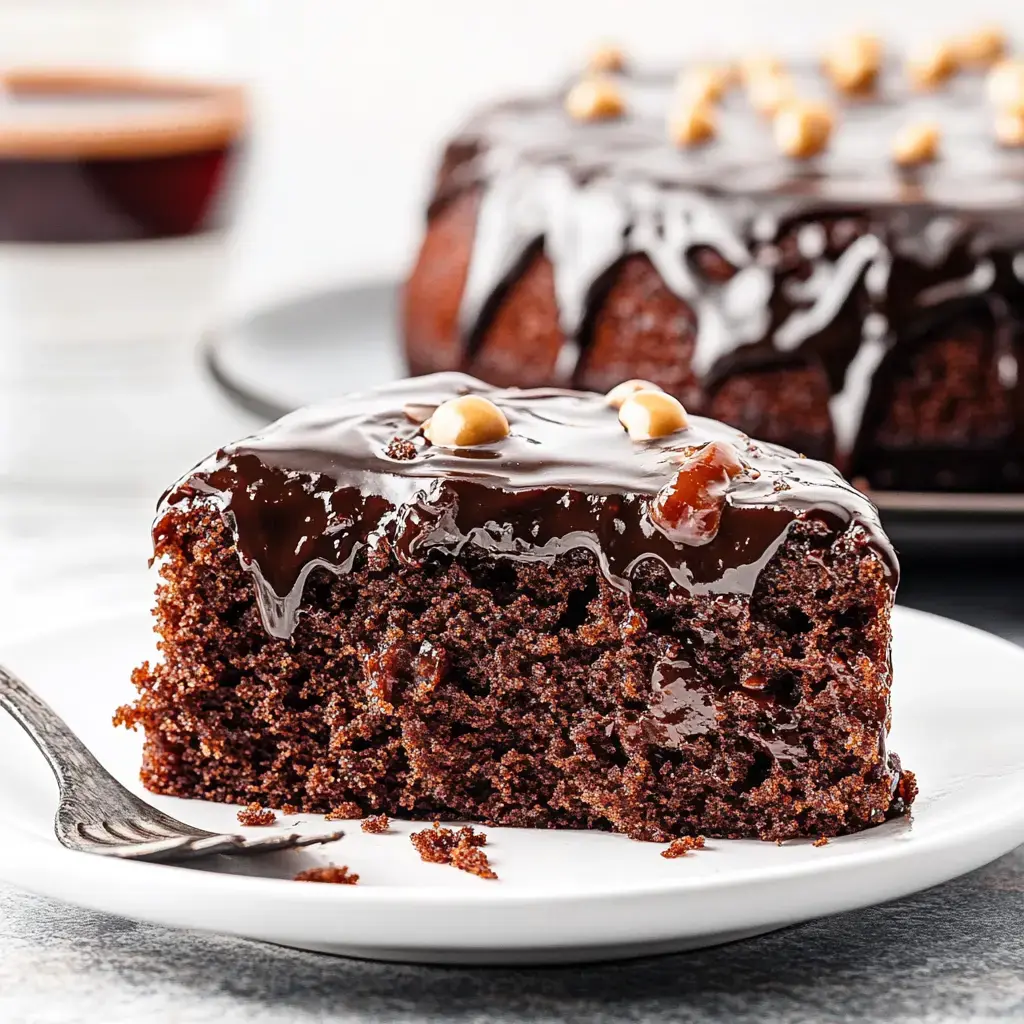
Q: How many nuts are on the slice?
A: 3